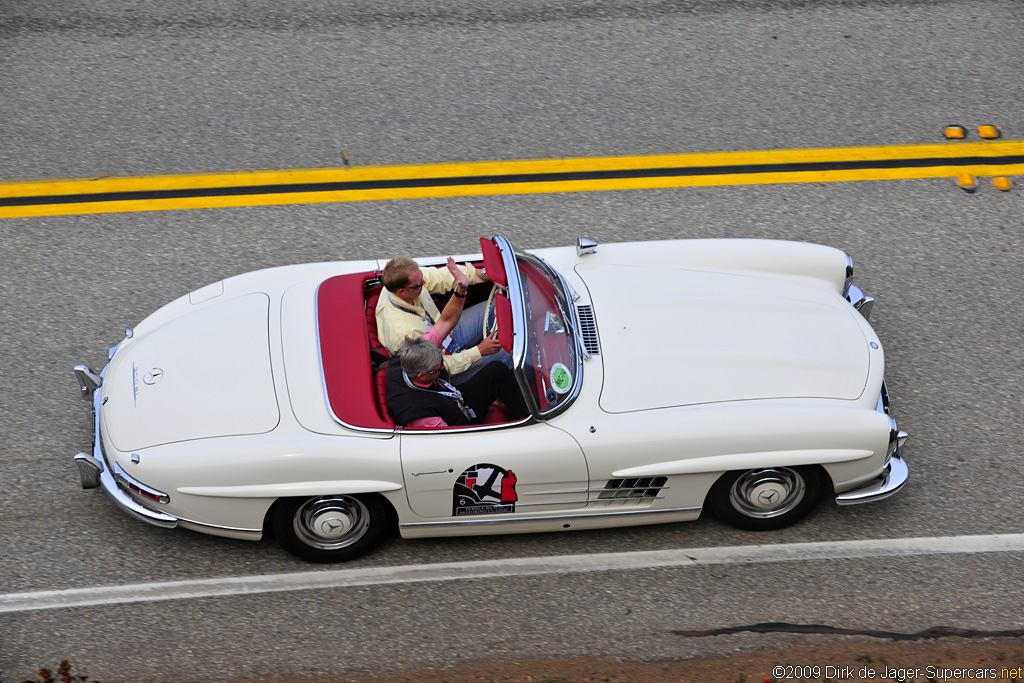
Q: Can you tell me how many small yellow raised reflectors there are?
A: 4